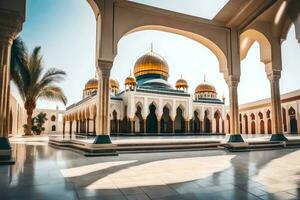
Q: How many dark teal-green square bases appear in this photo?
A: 4